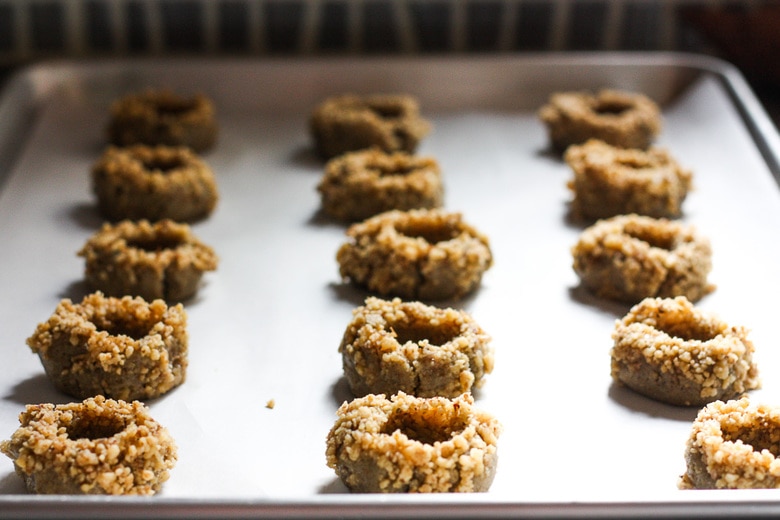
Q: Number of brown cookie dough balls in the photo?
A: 15